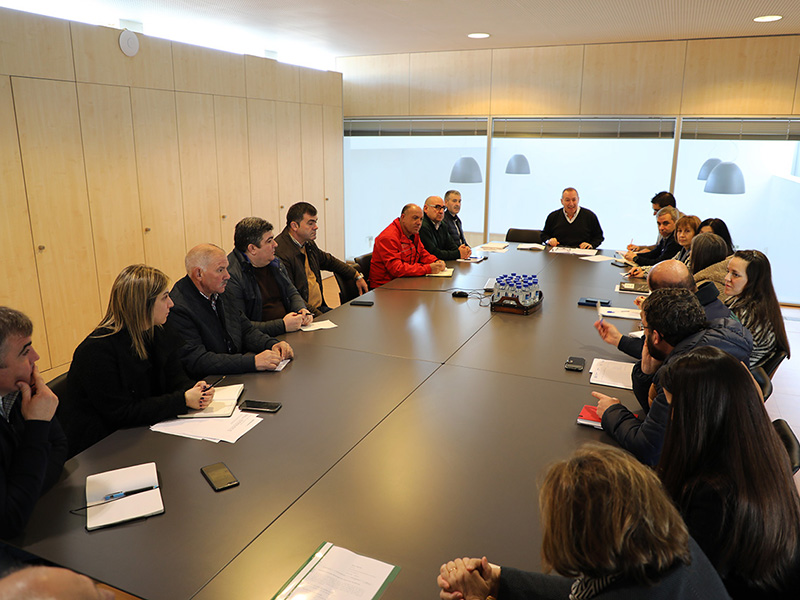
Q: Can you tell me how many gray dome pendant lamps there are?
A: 4